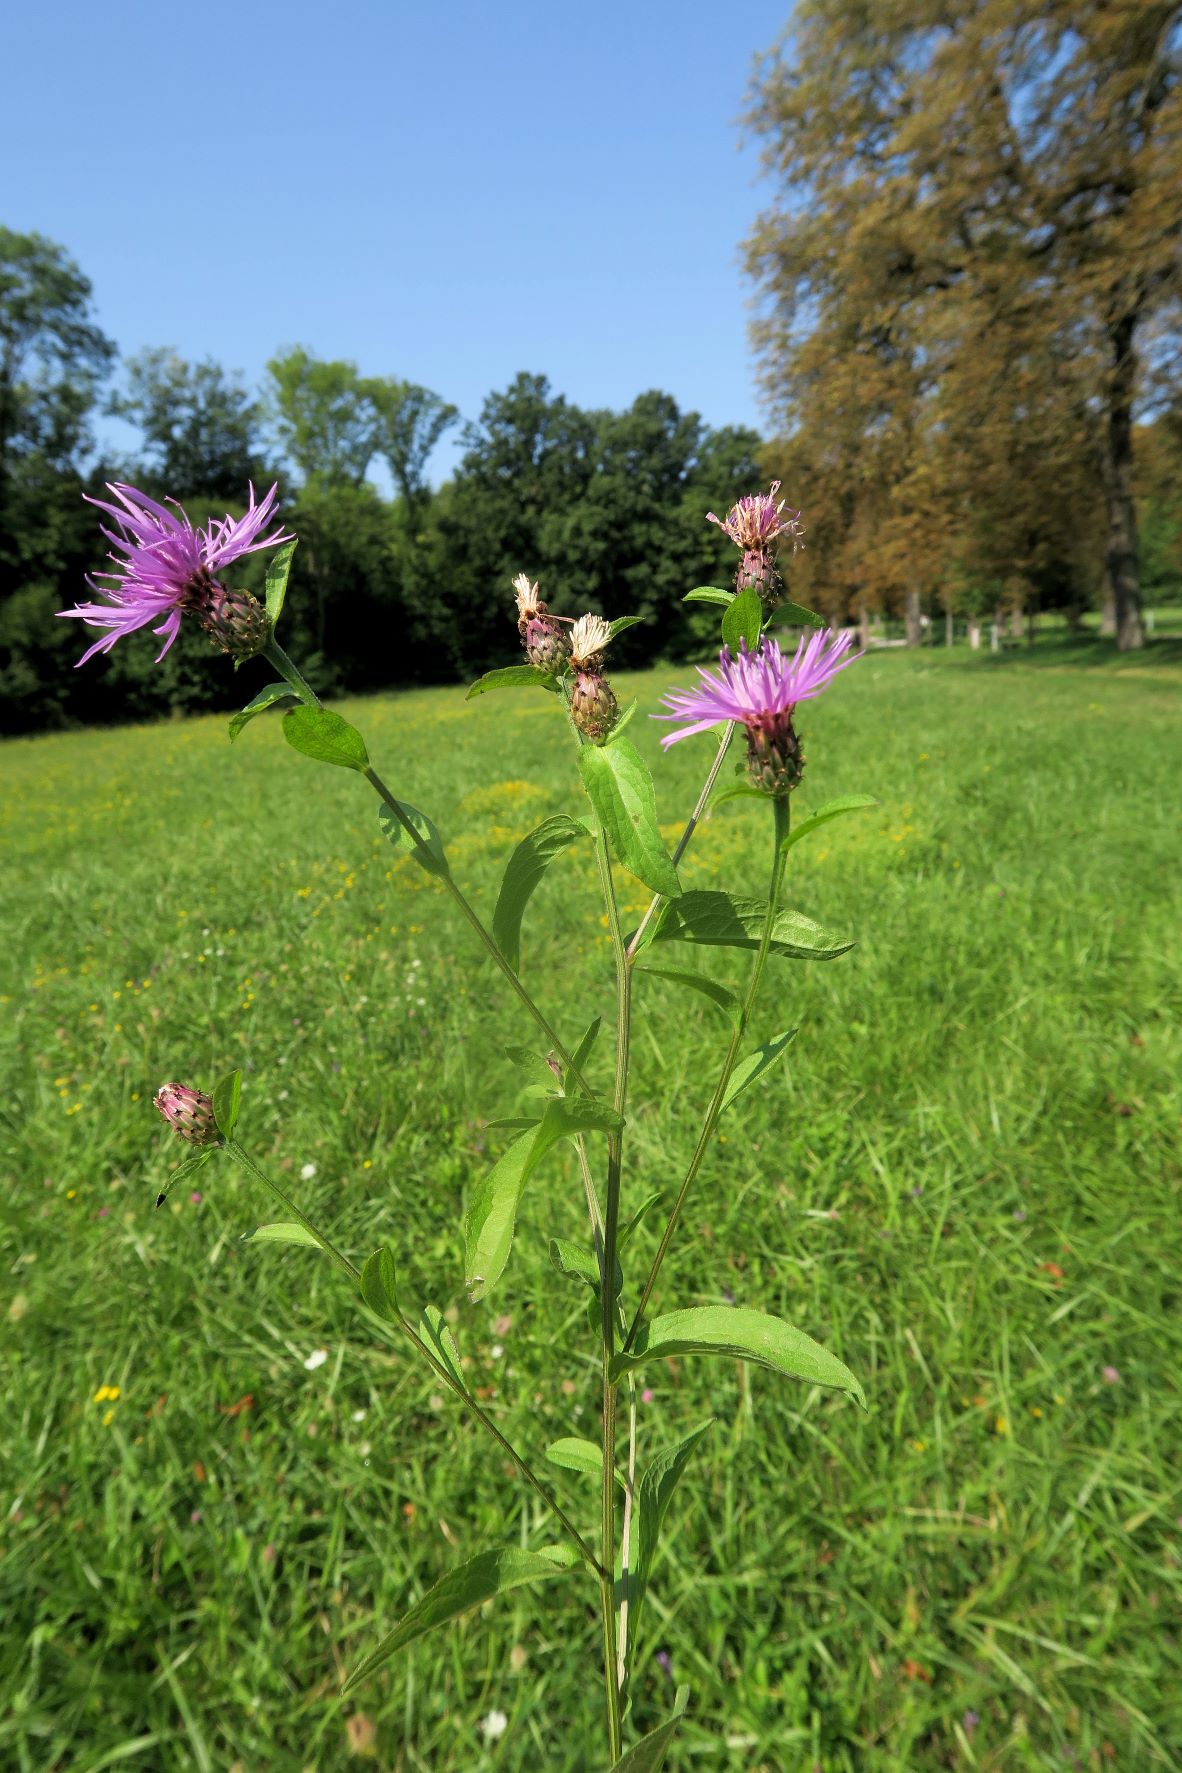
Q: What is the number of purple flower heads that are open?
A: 2